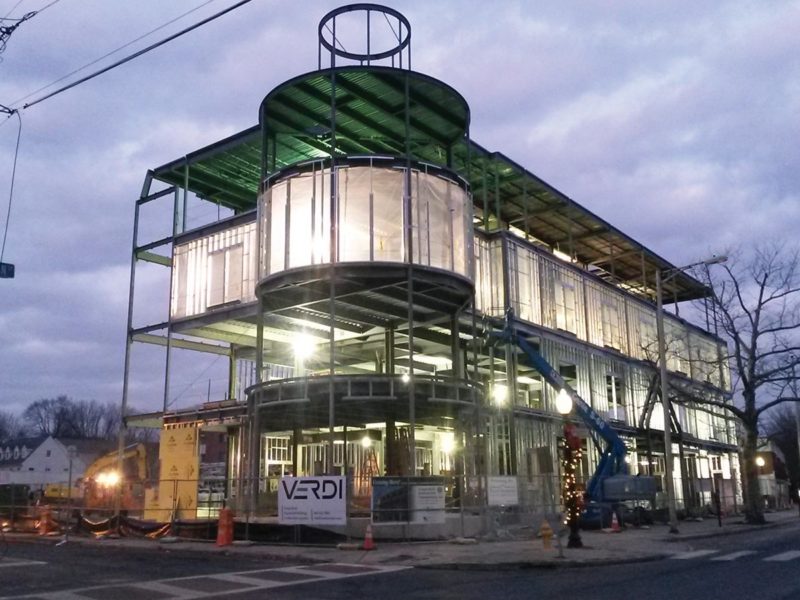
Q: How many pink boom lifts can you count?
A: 0